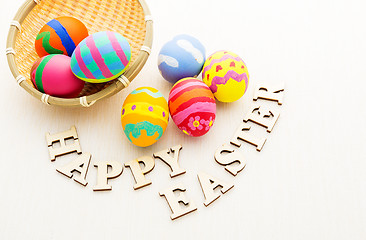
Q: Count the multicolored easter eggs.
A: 7